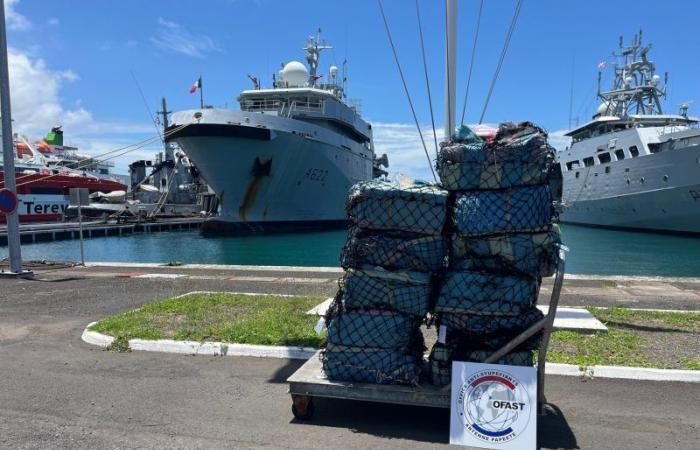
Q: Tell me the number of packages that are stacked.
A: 11